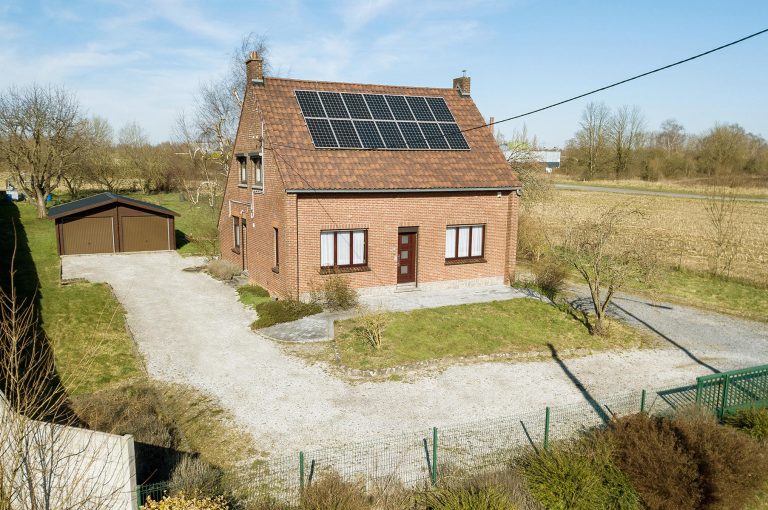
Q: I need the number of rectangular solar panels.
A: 14